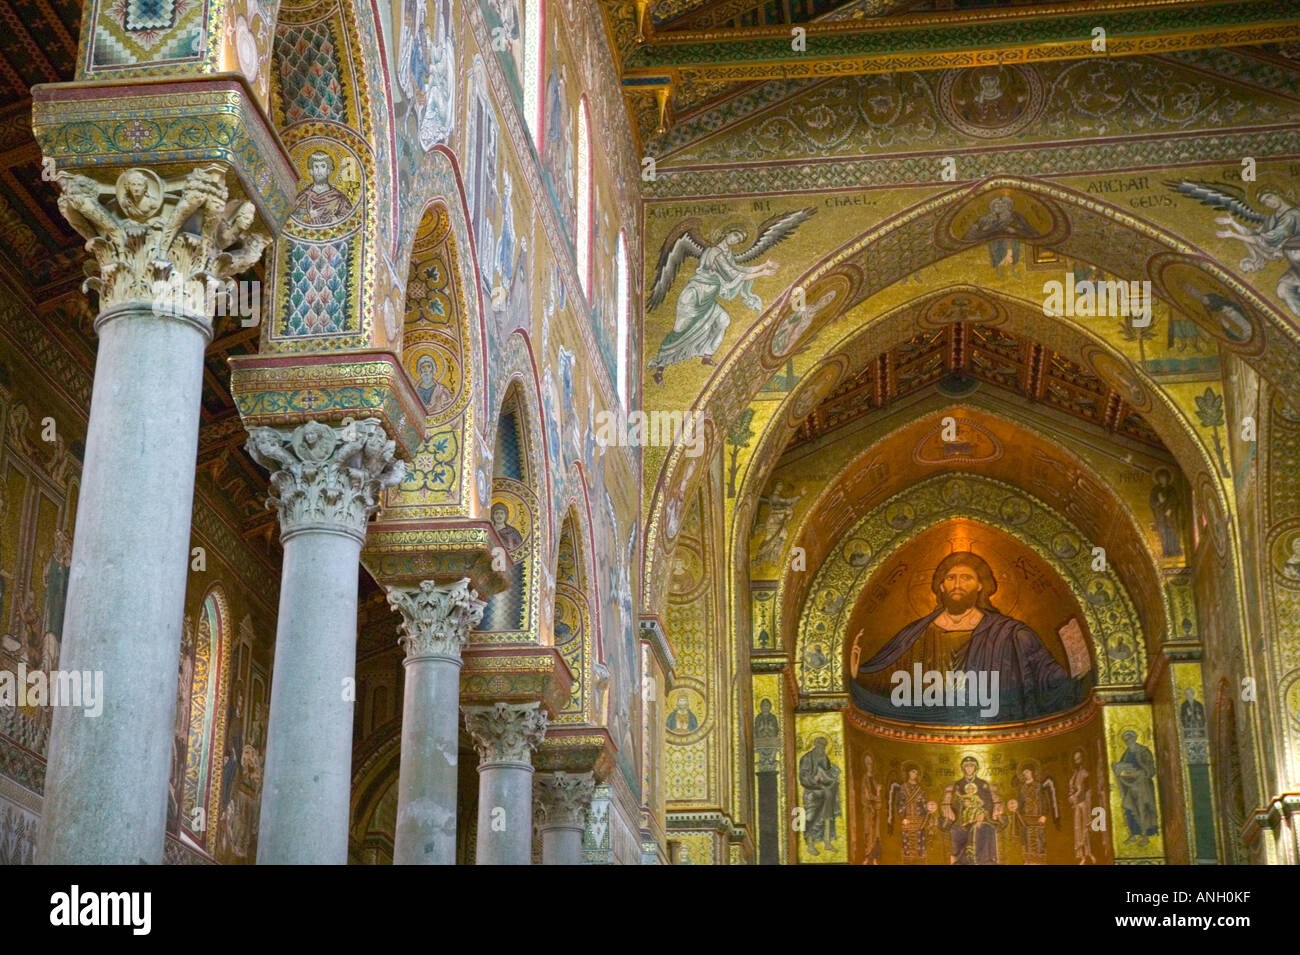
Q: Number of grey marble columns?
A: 5